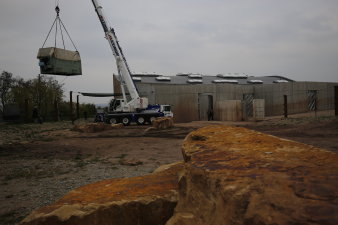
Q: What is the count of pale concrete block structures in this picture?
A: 2